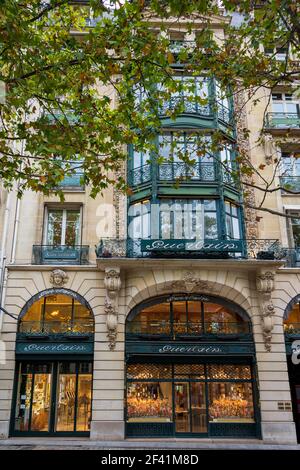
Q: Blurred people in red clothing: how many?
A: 0